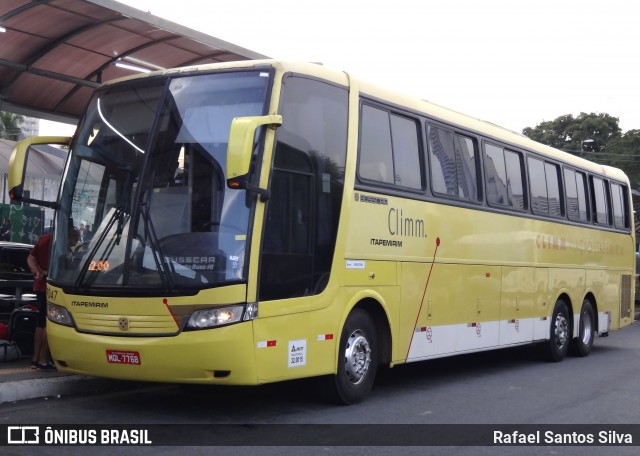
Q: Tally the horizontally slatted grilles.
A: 1